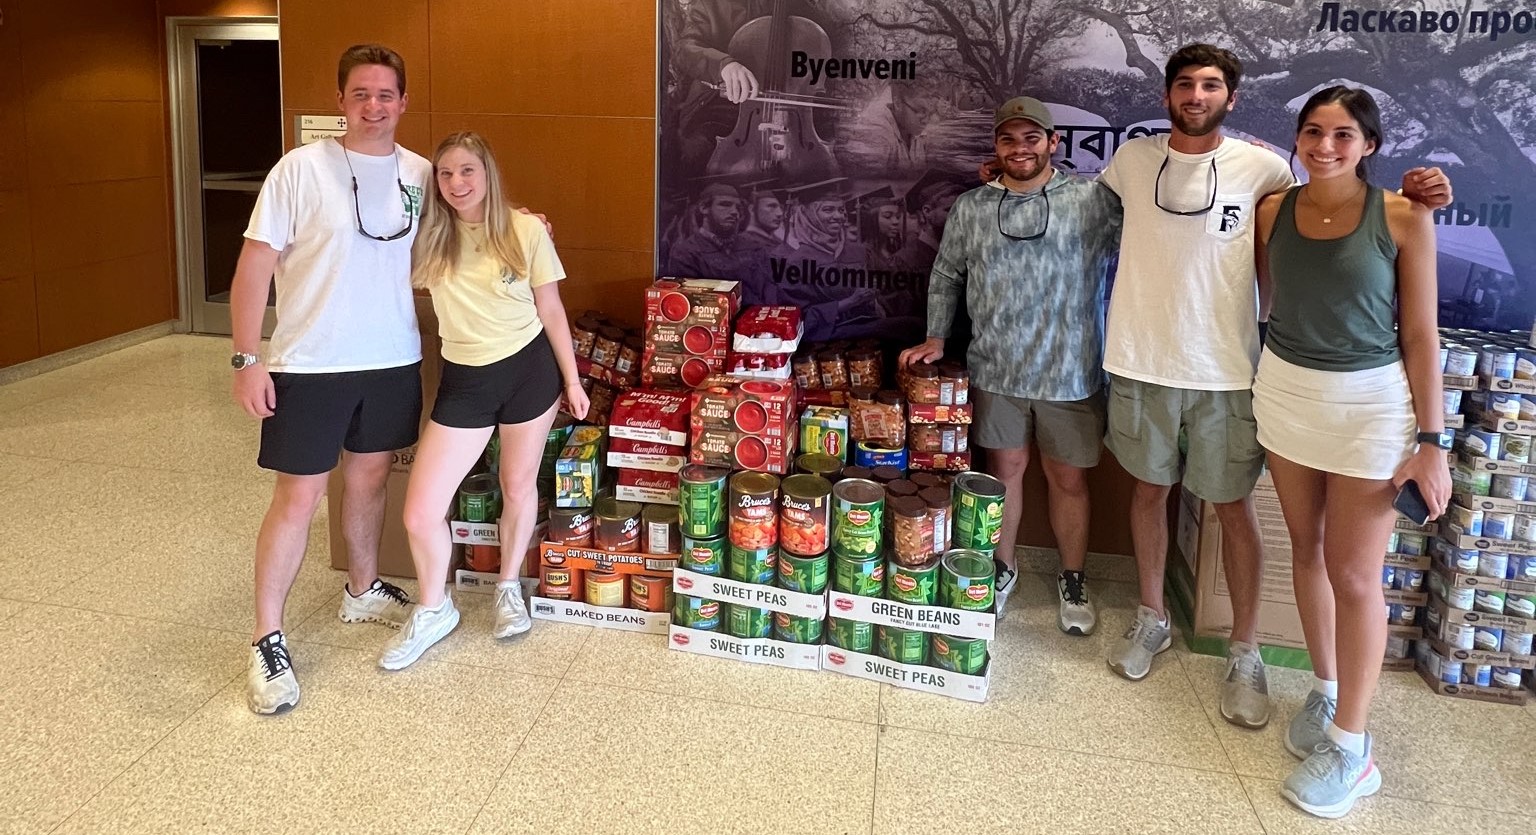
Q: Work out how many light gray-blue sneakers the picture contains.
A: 2